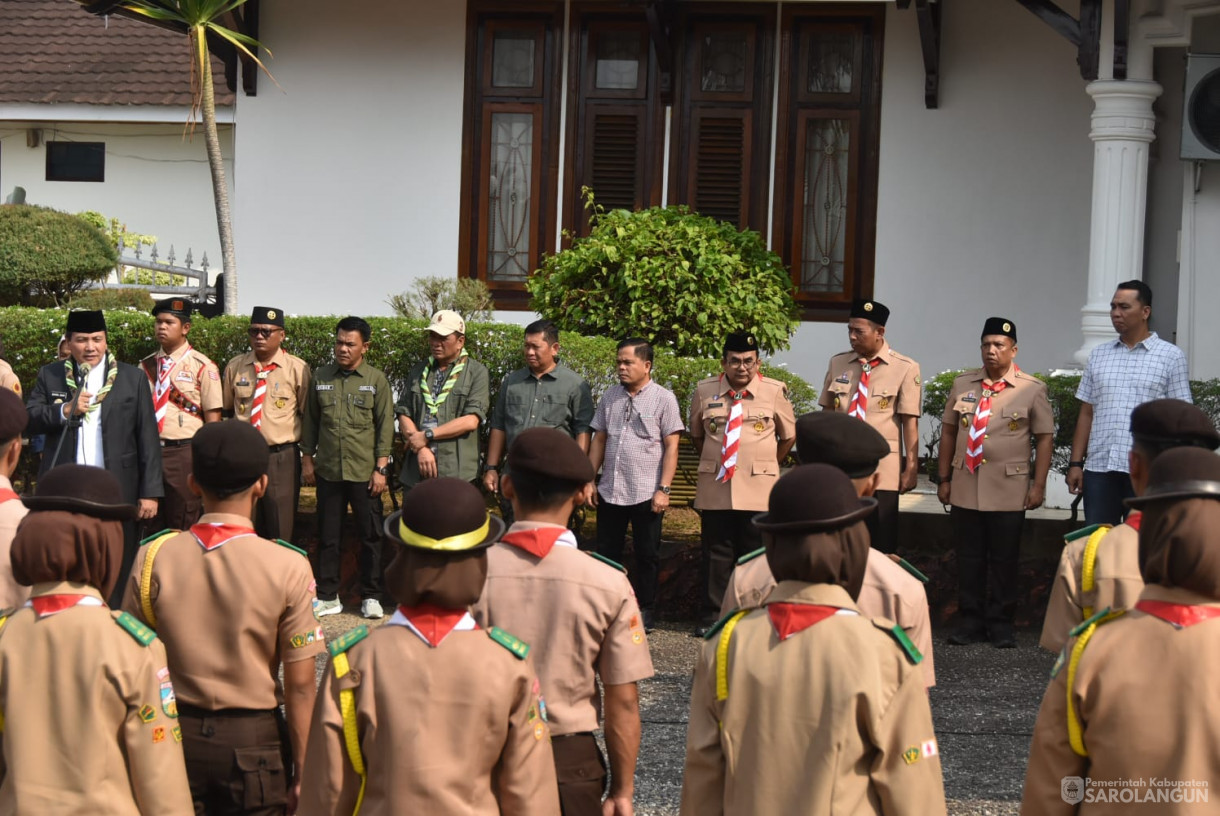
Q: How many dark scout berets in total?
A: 6